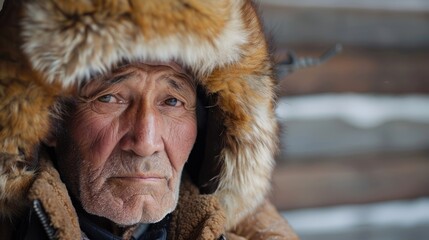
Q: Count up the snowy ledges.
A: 2